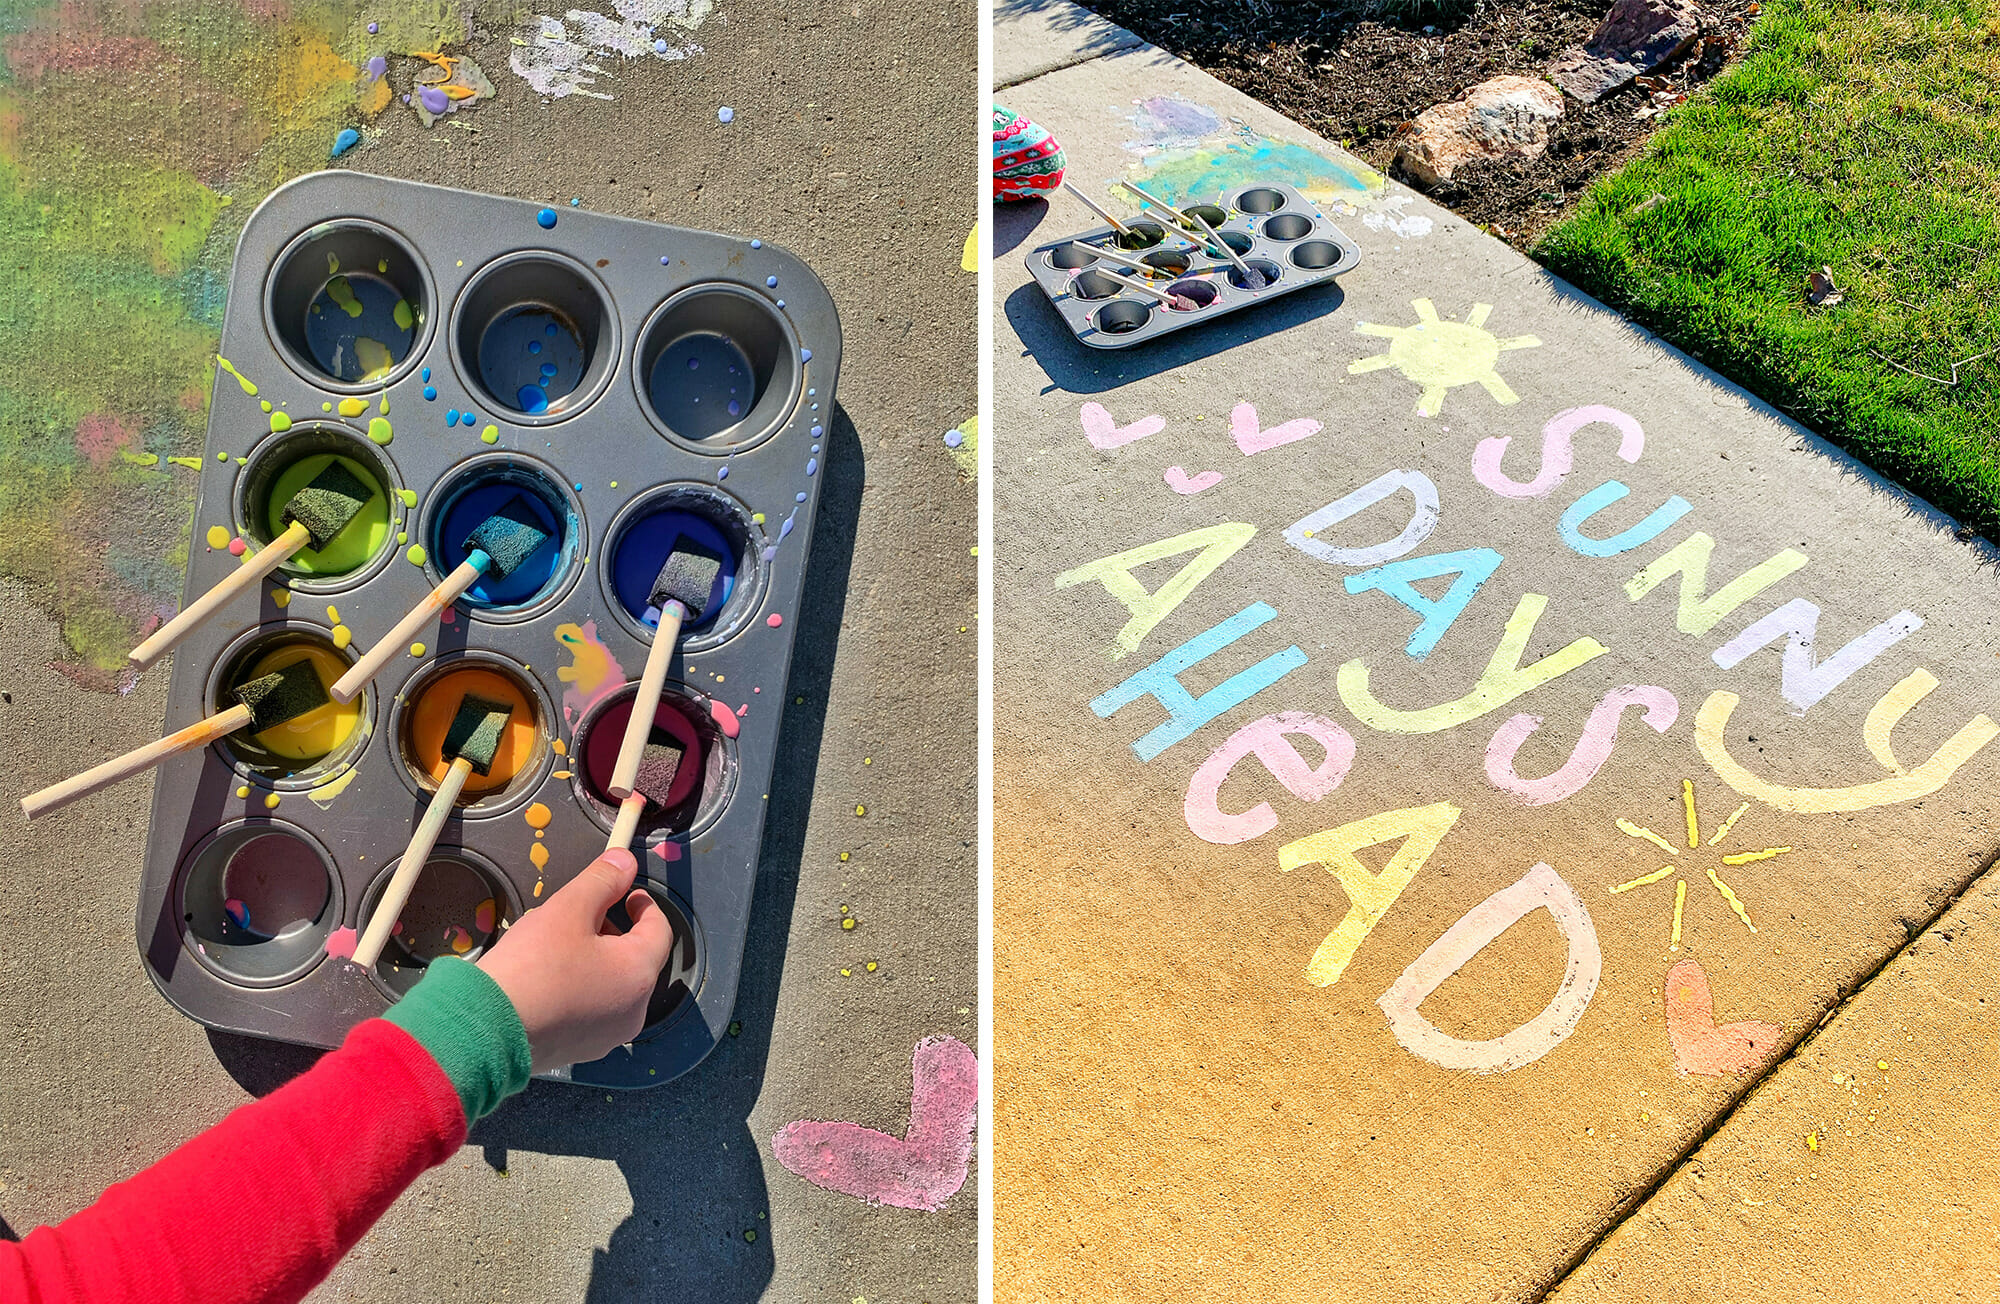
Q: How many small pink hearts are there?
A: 3